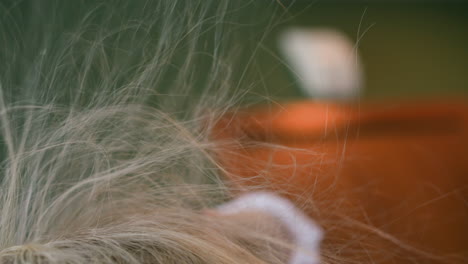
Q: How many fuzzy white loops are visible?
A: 1